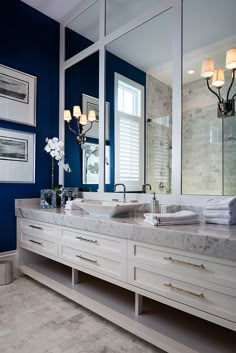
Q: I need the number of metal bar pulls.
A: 6